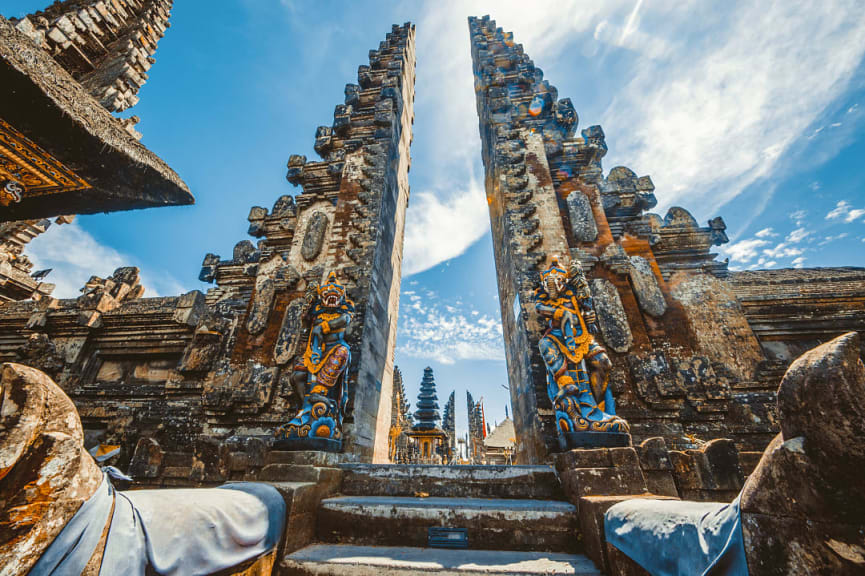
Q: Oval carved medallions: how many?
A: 6